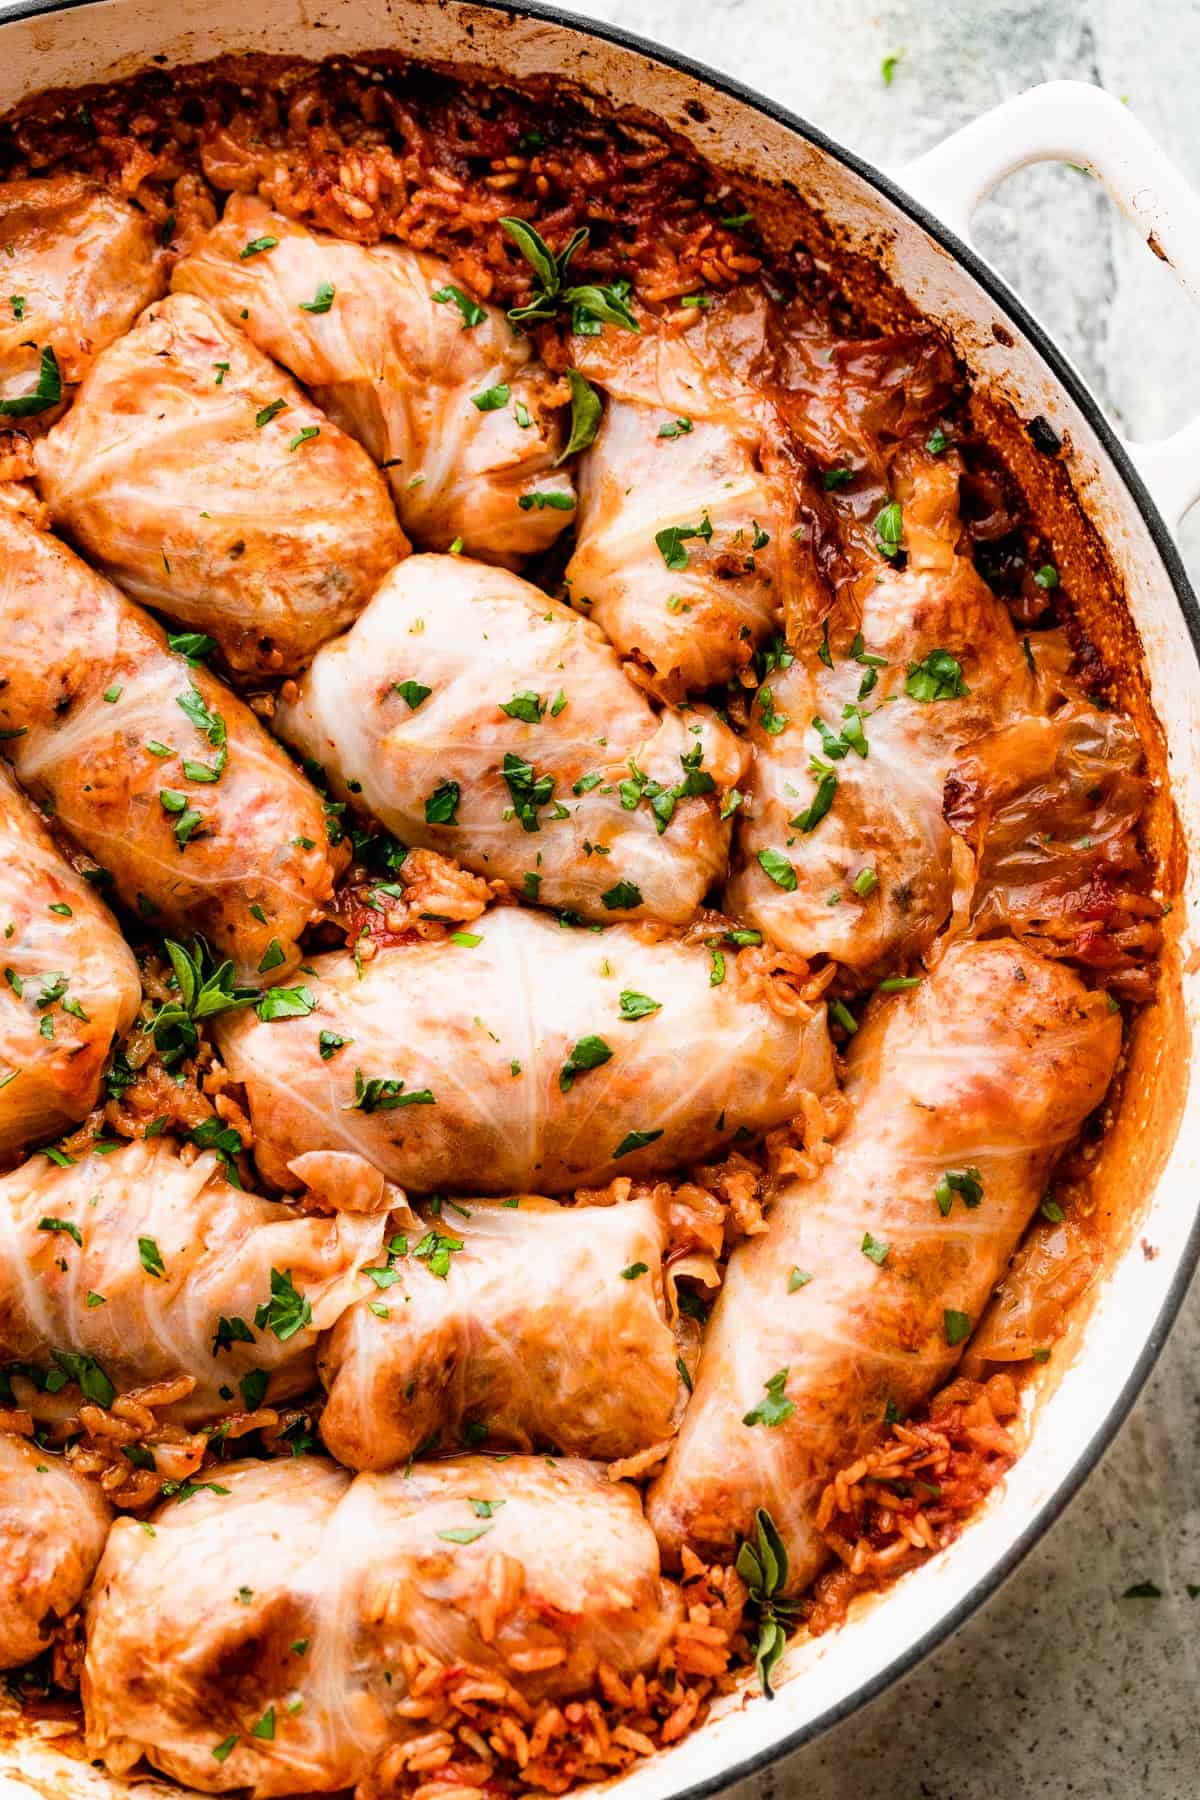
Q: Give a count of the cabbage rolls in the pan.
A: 14